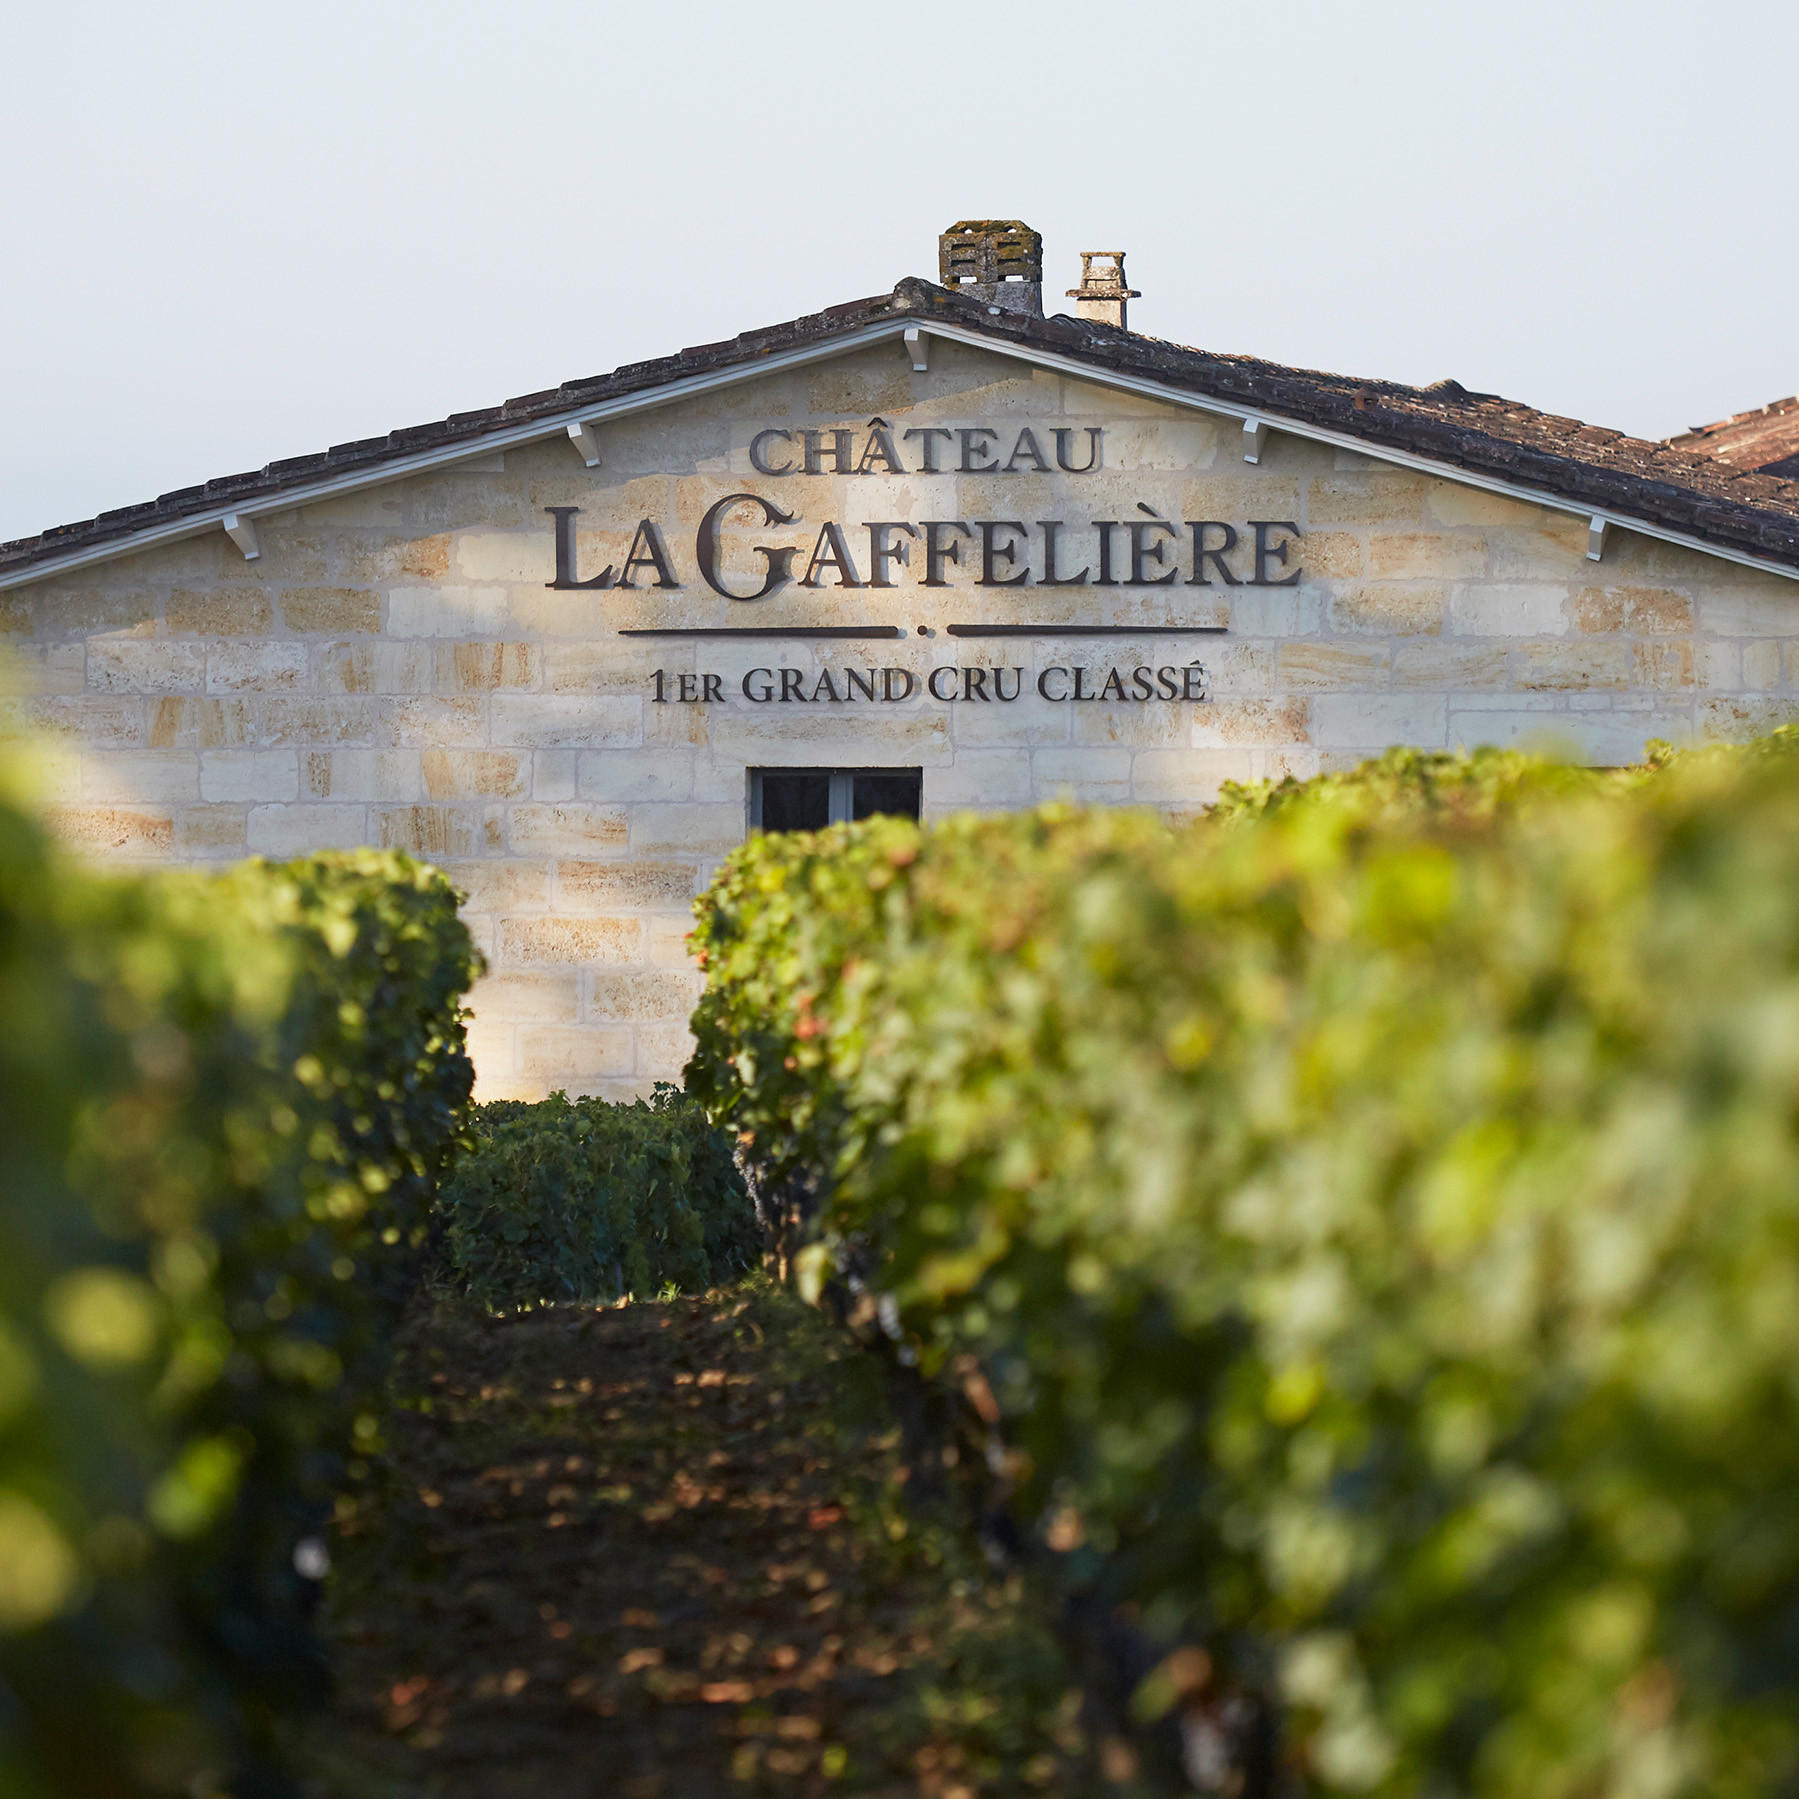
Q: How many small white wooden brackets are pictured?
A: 5